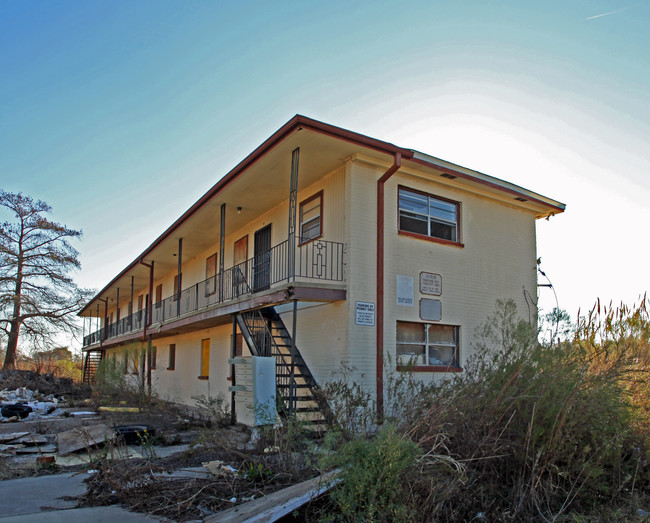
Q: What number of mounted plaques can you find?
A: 4